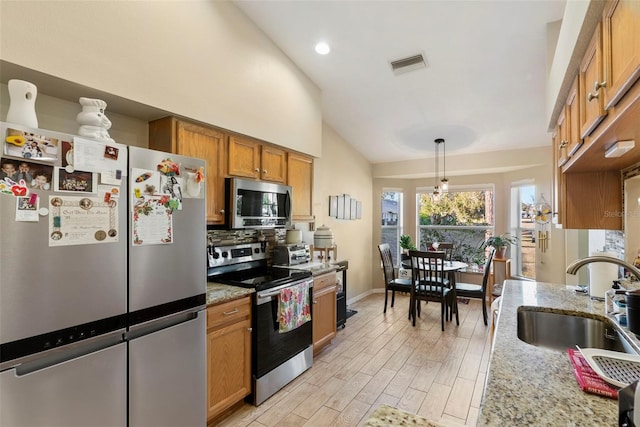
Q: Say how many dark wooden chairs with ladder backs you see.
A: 4